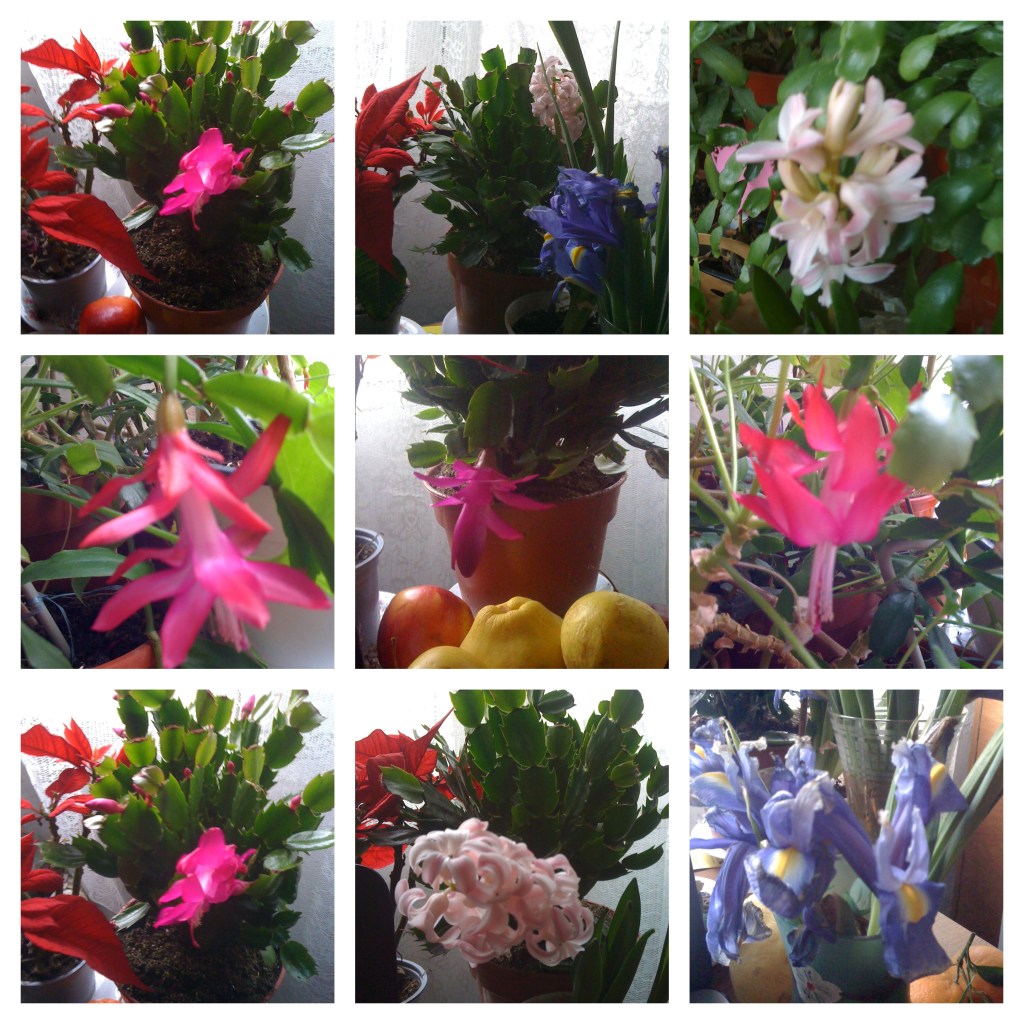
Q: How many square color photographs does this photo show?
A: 9